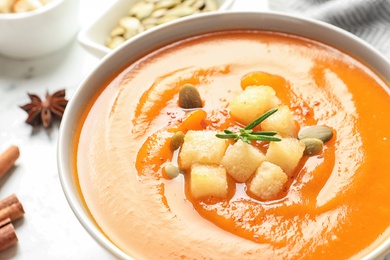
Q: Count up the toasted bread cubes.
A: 7